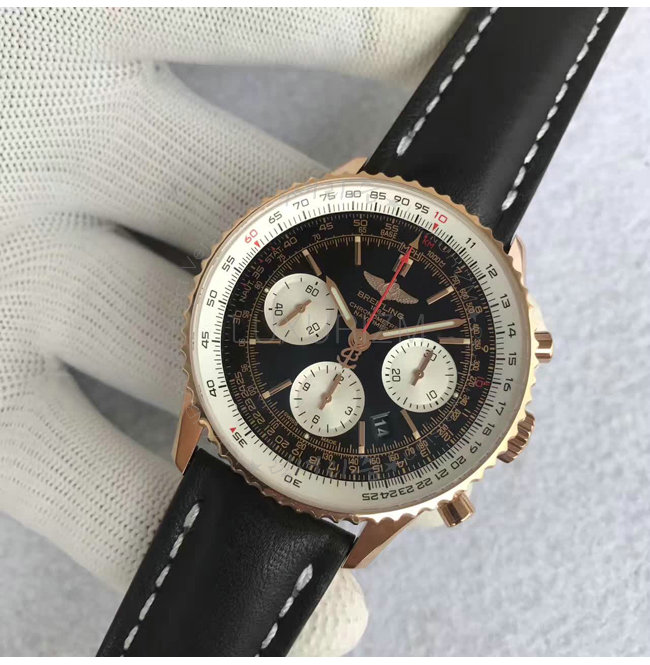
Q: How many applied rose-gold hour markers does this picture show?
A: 9